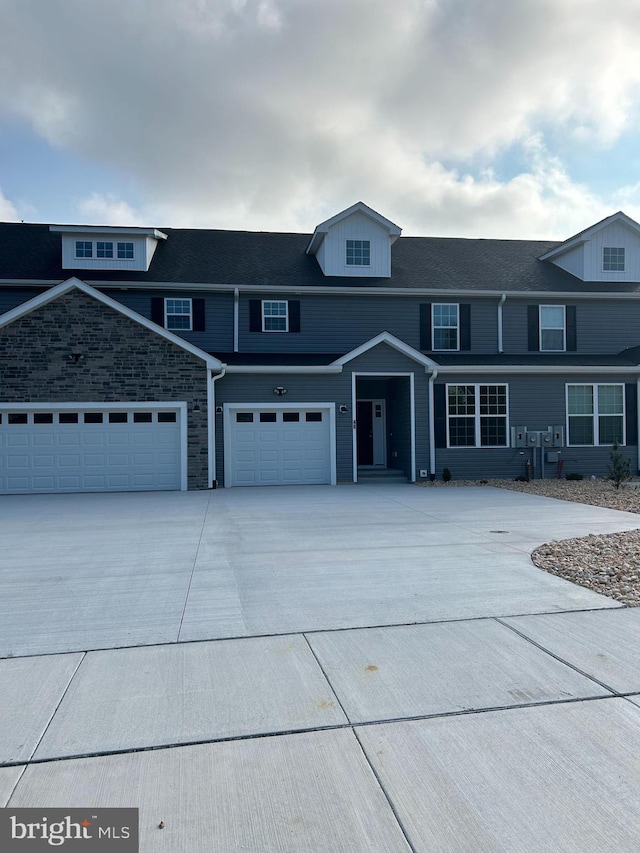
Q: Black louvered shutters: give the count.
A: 10